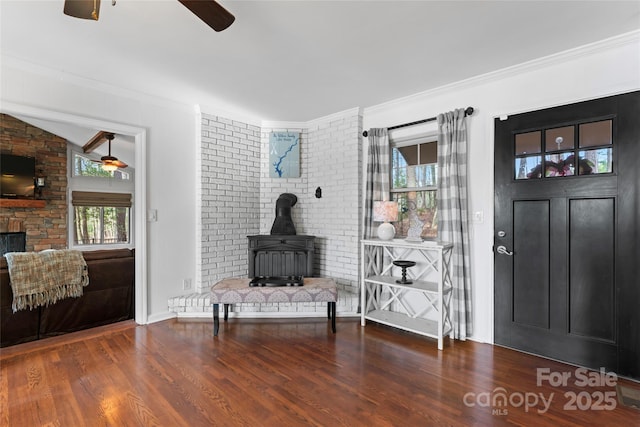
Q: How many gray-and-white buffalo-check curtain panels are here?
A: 2